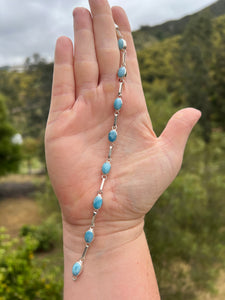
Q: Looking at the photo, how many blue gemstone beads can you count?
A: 8